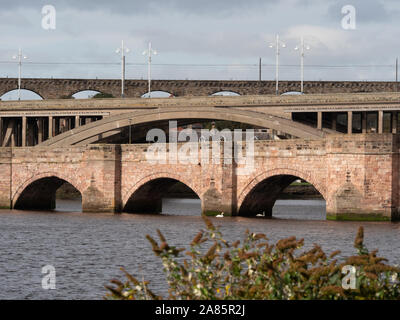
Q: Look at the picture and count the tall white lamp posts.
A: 5